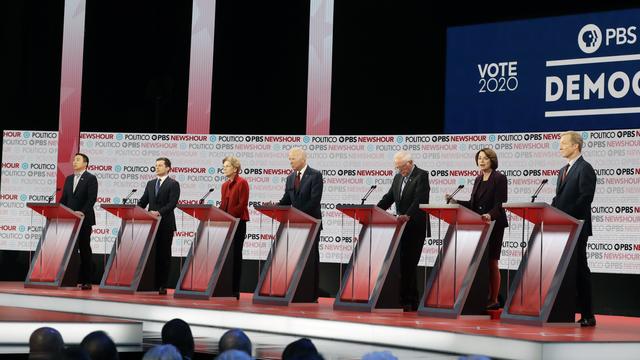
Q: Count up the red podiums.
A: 7